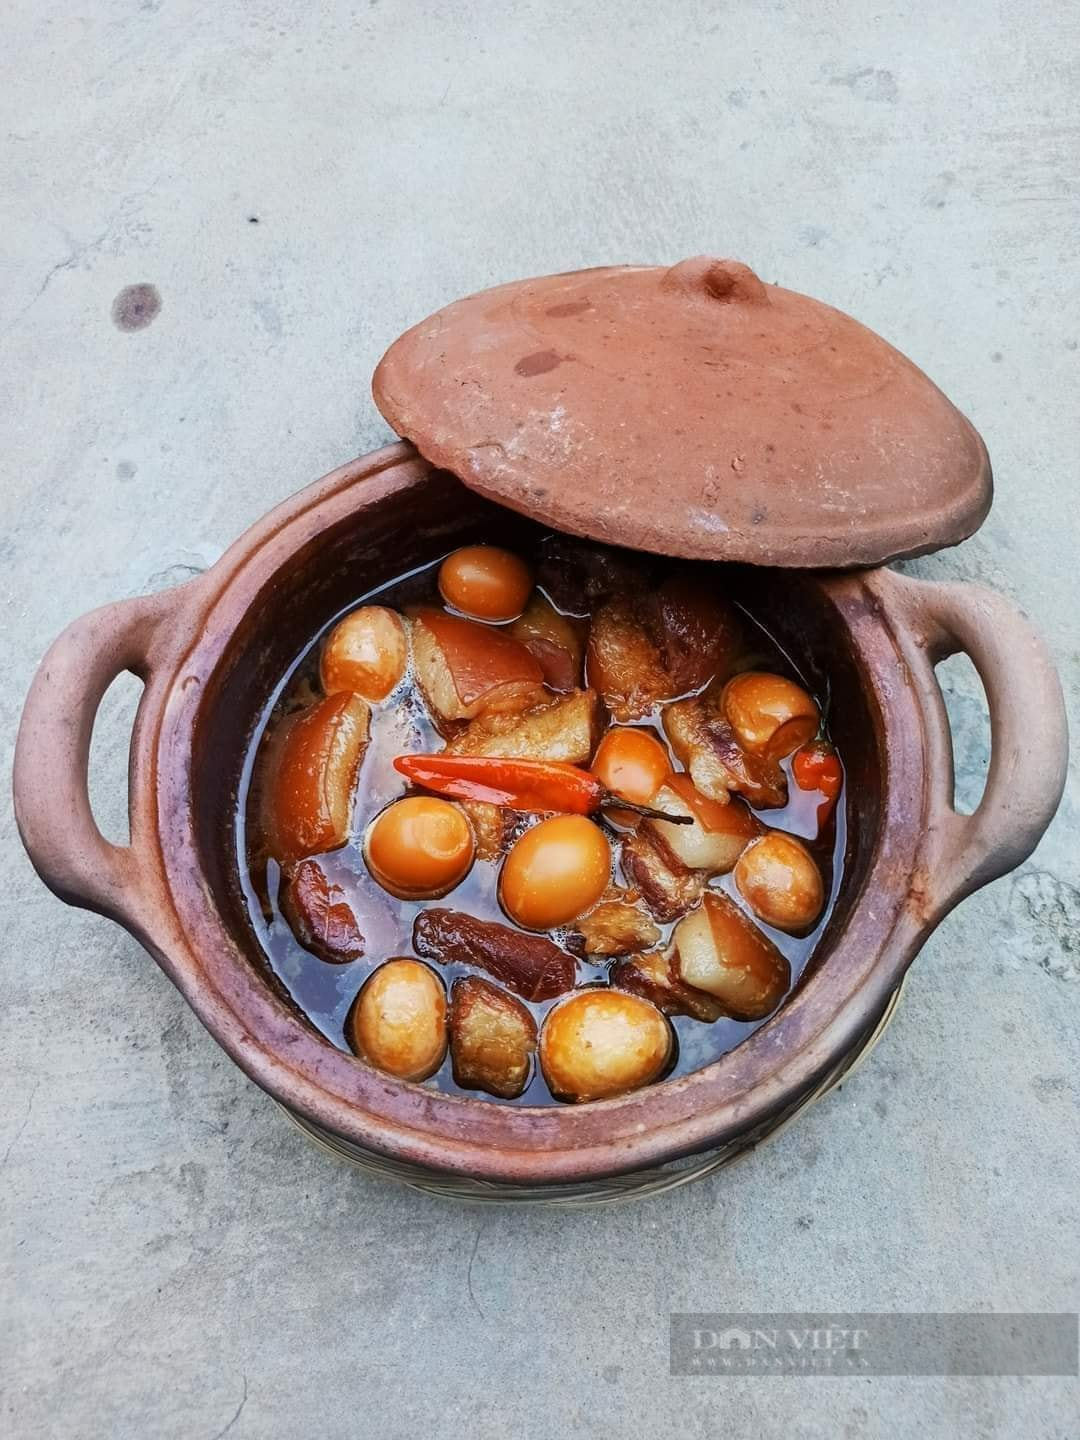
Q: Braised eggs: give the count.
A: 9